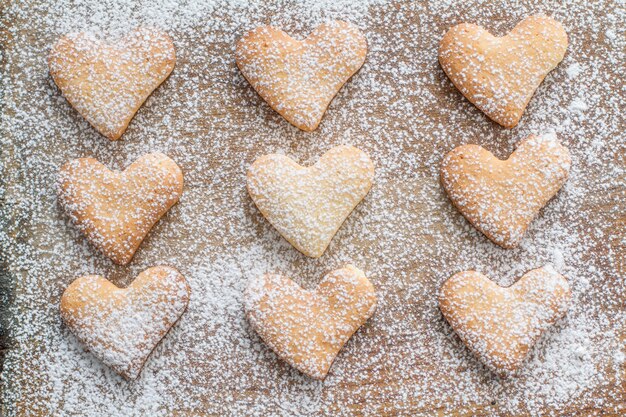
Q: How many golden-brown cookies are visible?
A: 9